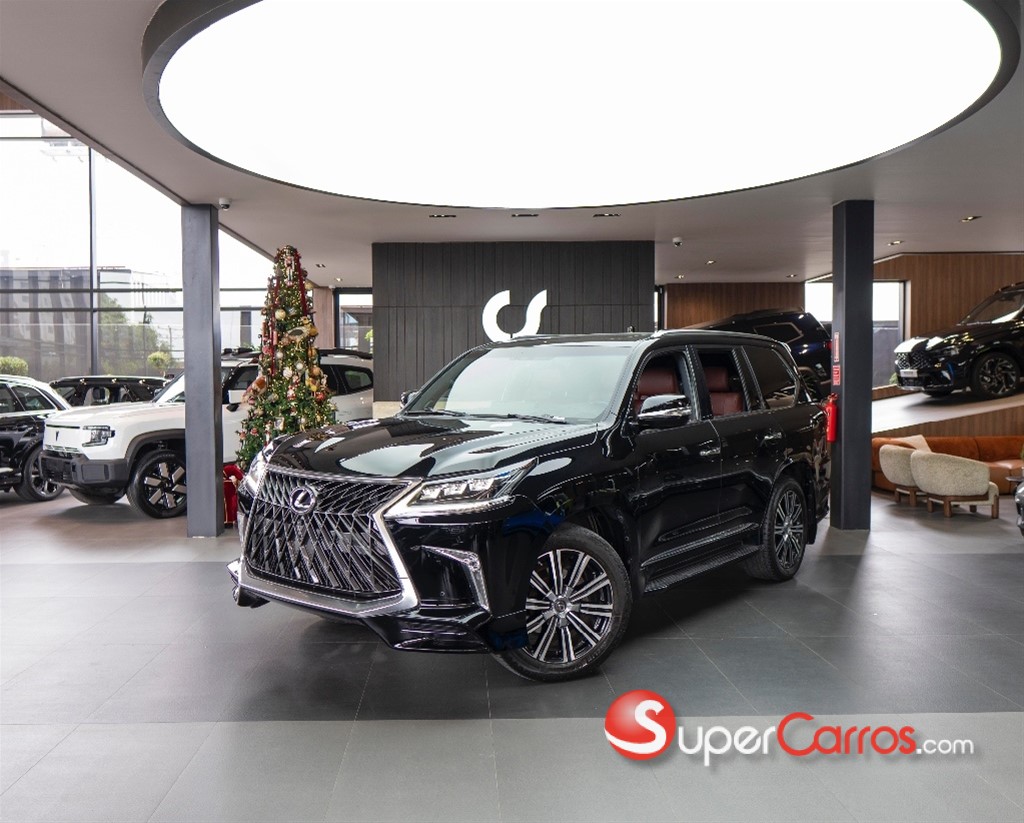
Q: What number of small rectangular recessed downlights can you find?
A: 10